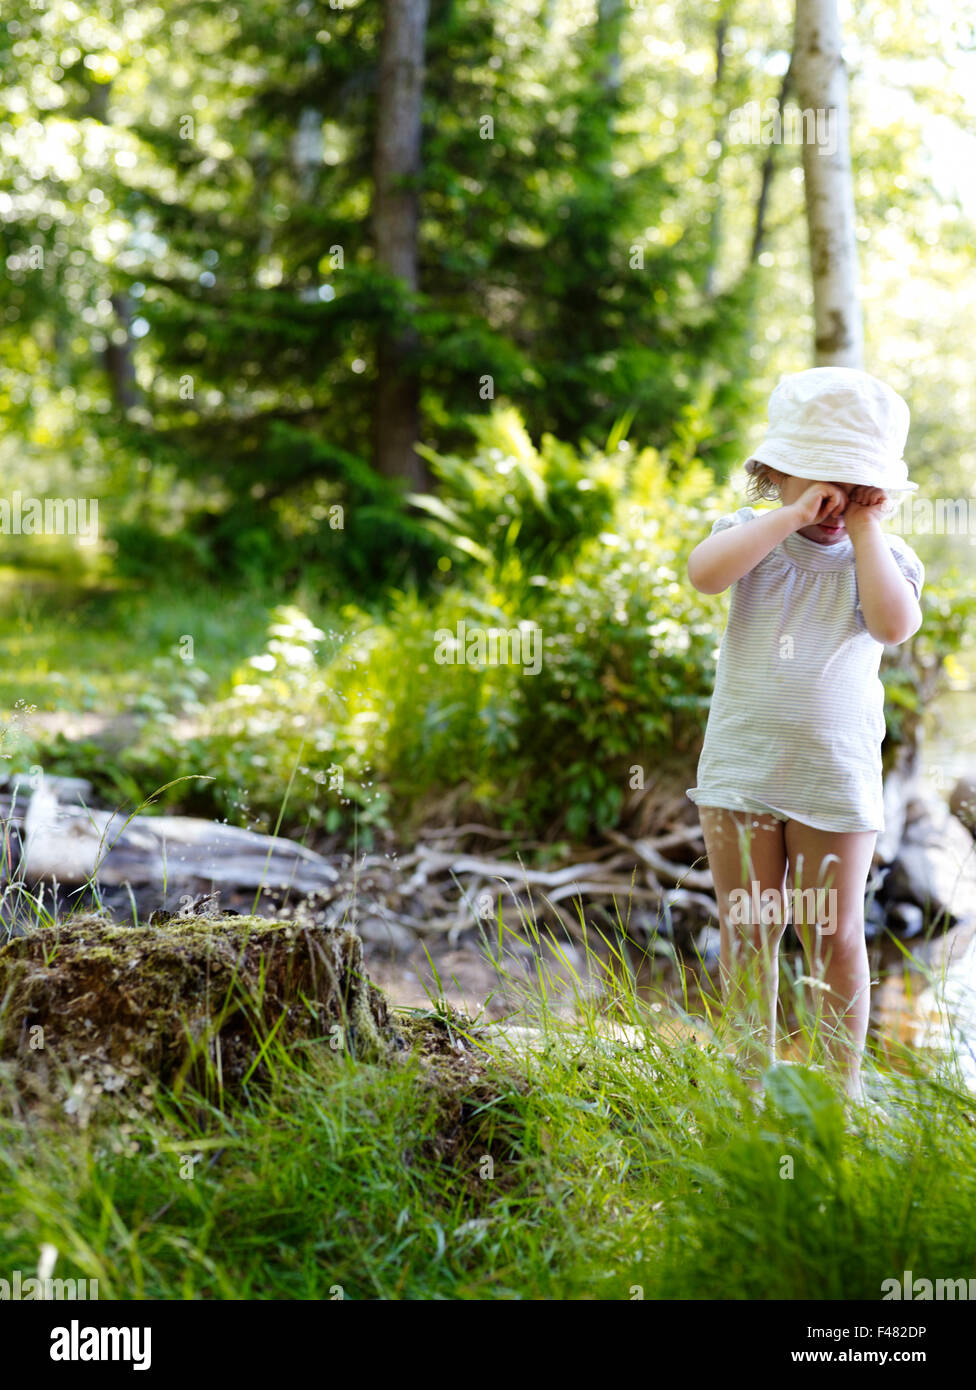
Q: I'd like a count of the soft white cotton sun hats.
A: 1